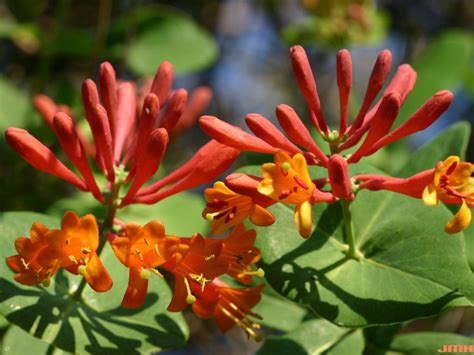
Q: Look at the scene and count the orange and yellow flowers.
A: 9